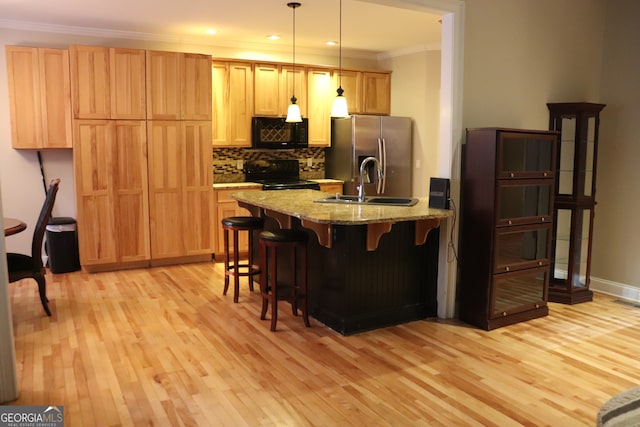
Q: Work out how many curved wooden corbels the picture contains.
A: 5